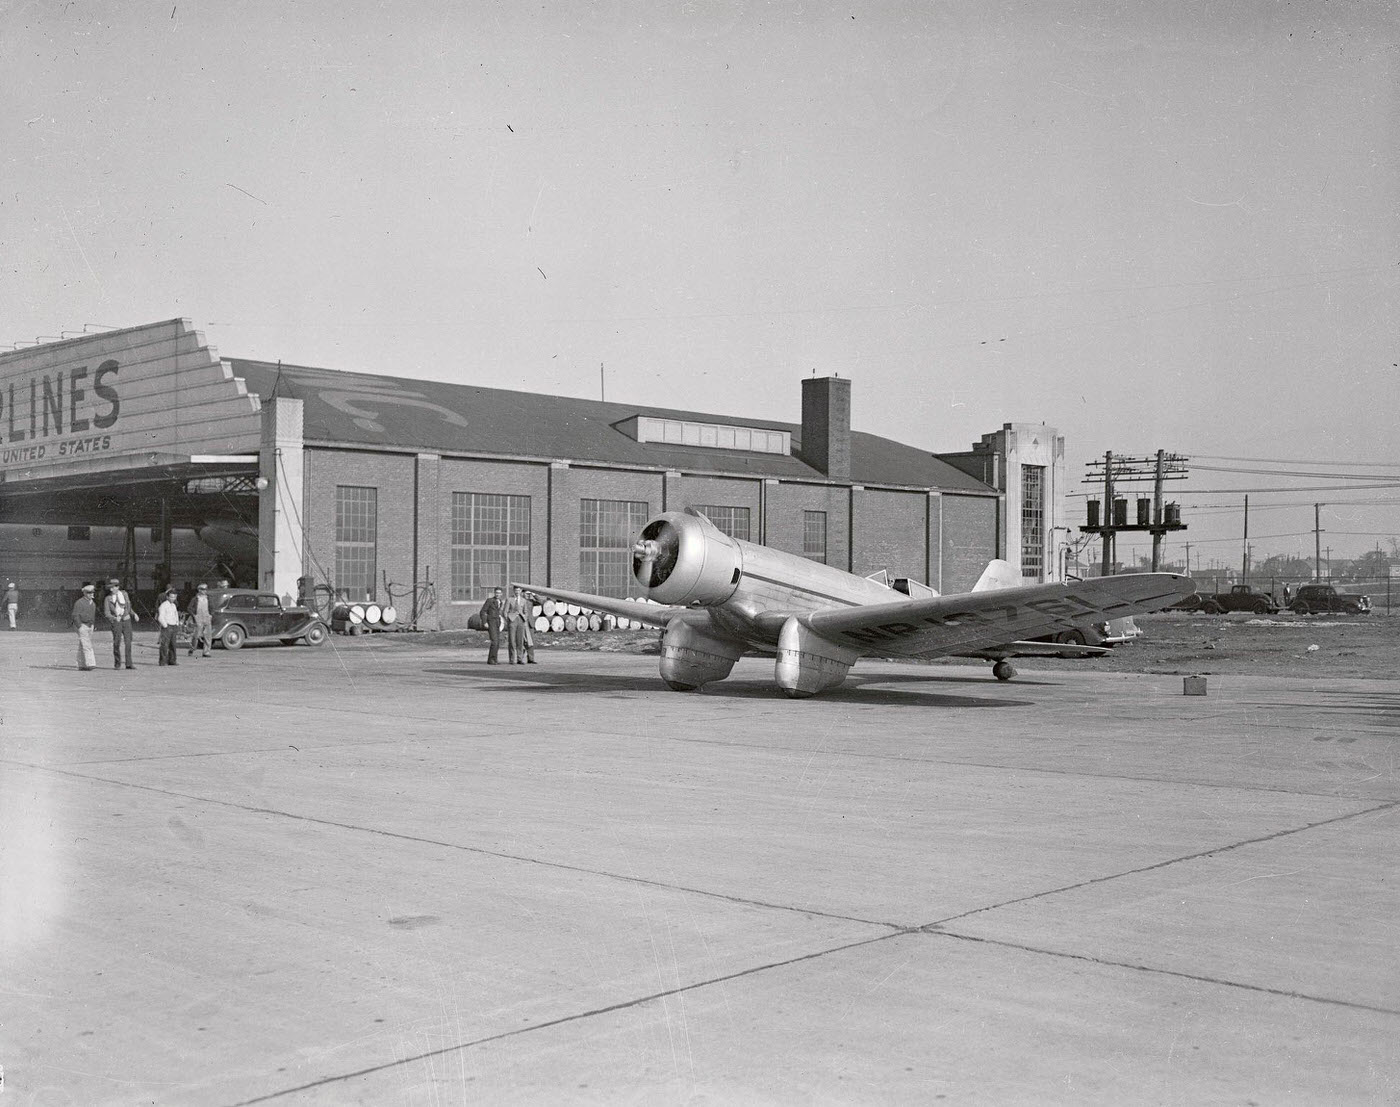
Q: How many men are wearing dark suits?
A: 1